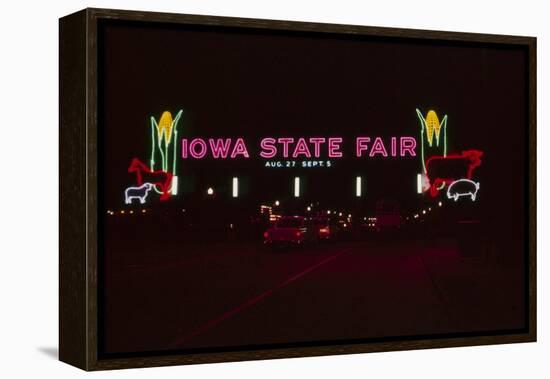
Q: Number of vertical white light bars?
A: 5